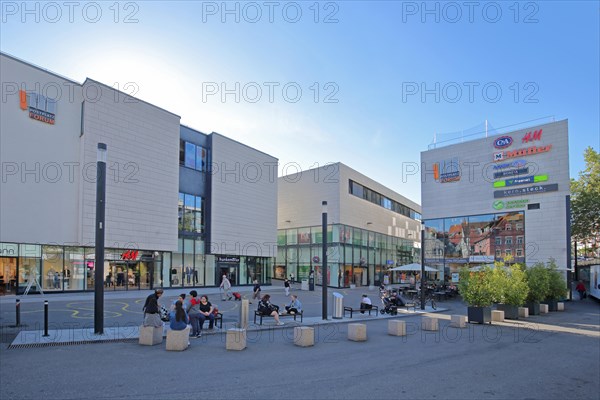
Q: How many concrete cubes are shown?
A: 12